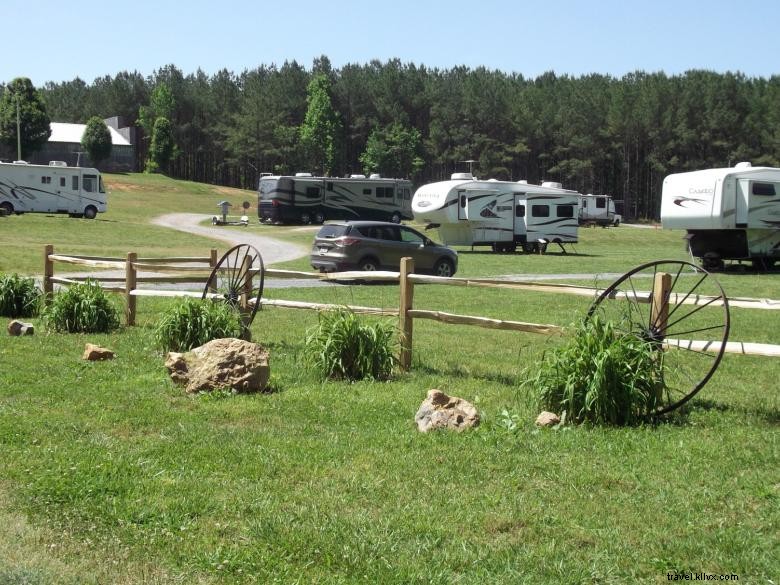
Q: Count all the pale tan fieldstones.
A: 5